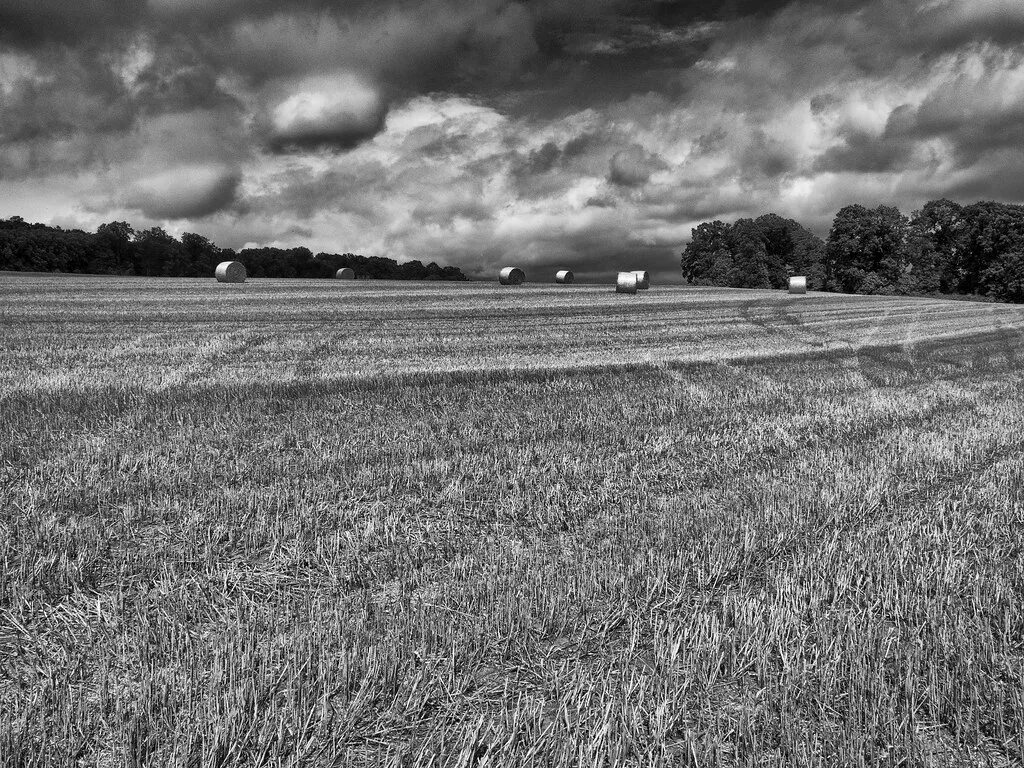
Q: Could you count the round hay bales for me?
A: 7